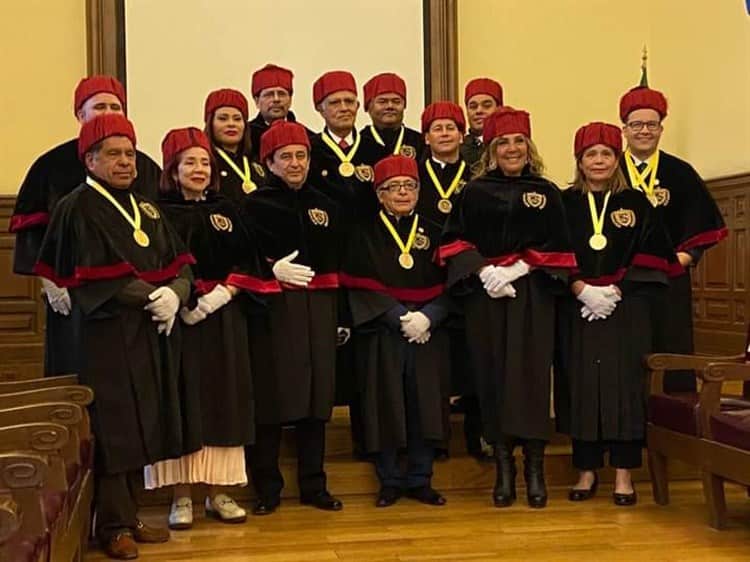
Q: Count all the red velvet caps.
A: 14